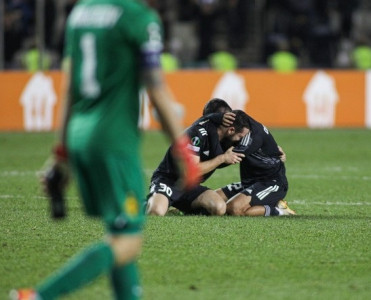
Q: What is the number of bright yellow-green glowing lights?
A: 5